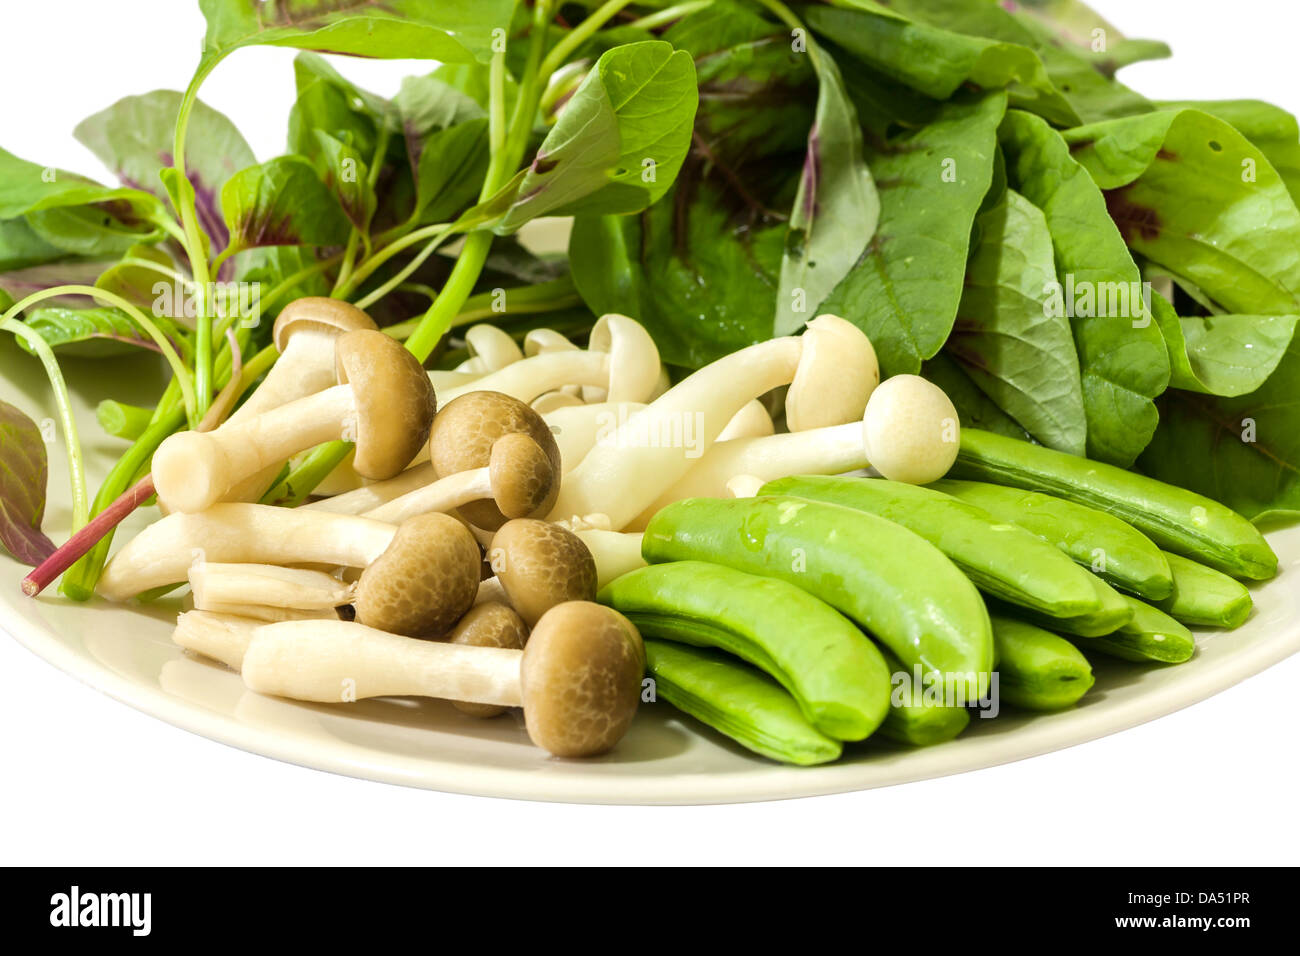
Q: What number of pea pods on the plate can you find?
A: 11